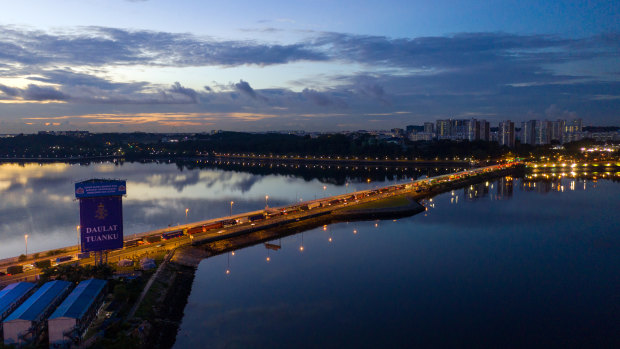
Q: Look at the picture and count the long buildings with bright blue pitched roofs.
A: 3